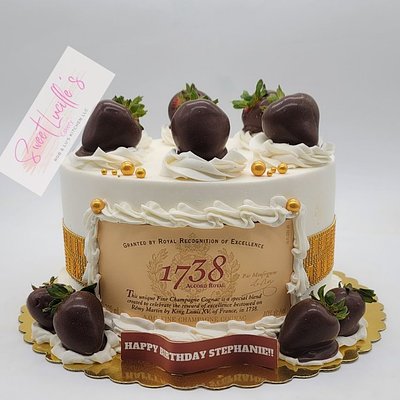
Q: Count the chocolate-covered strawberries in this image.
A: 9